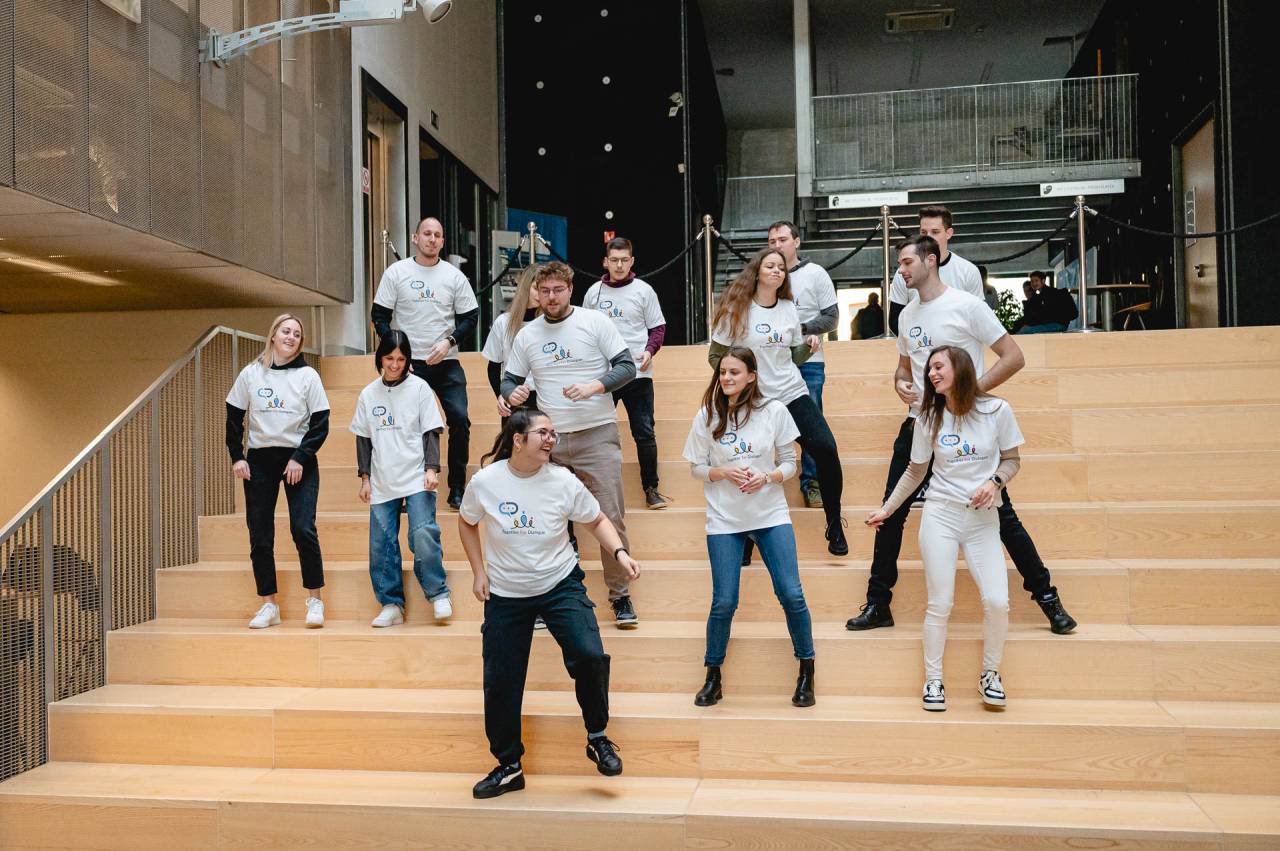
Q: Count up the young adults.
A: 13